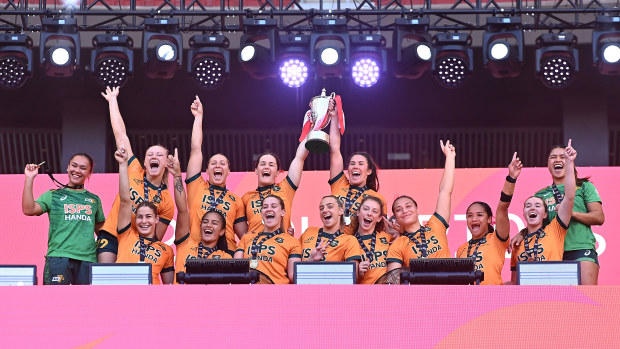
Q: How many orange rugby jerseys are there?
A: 12